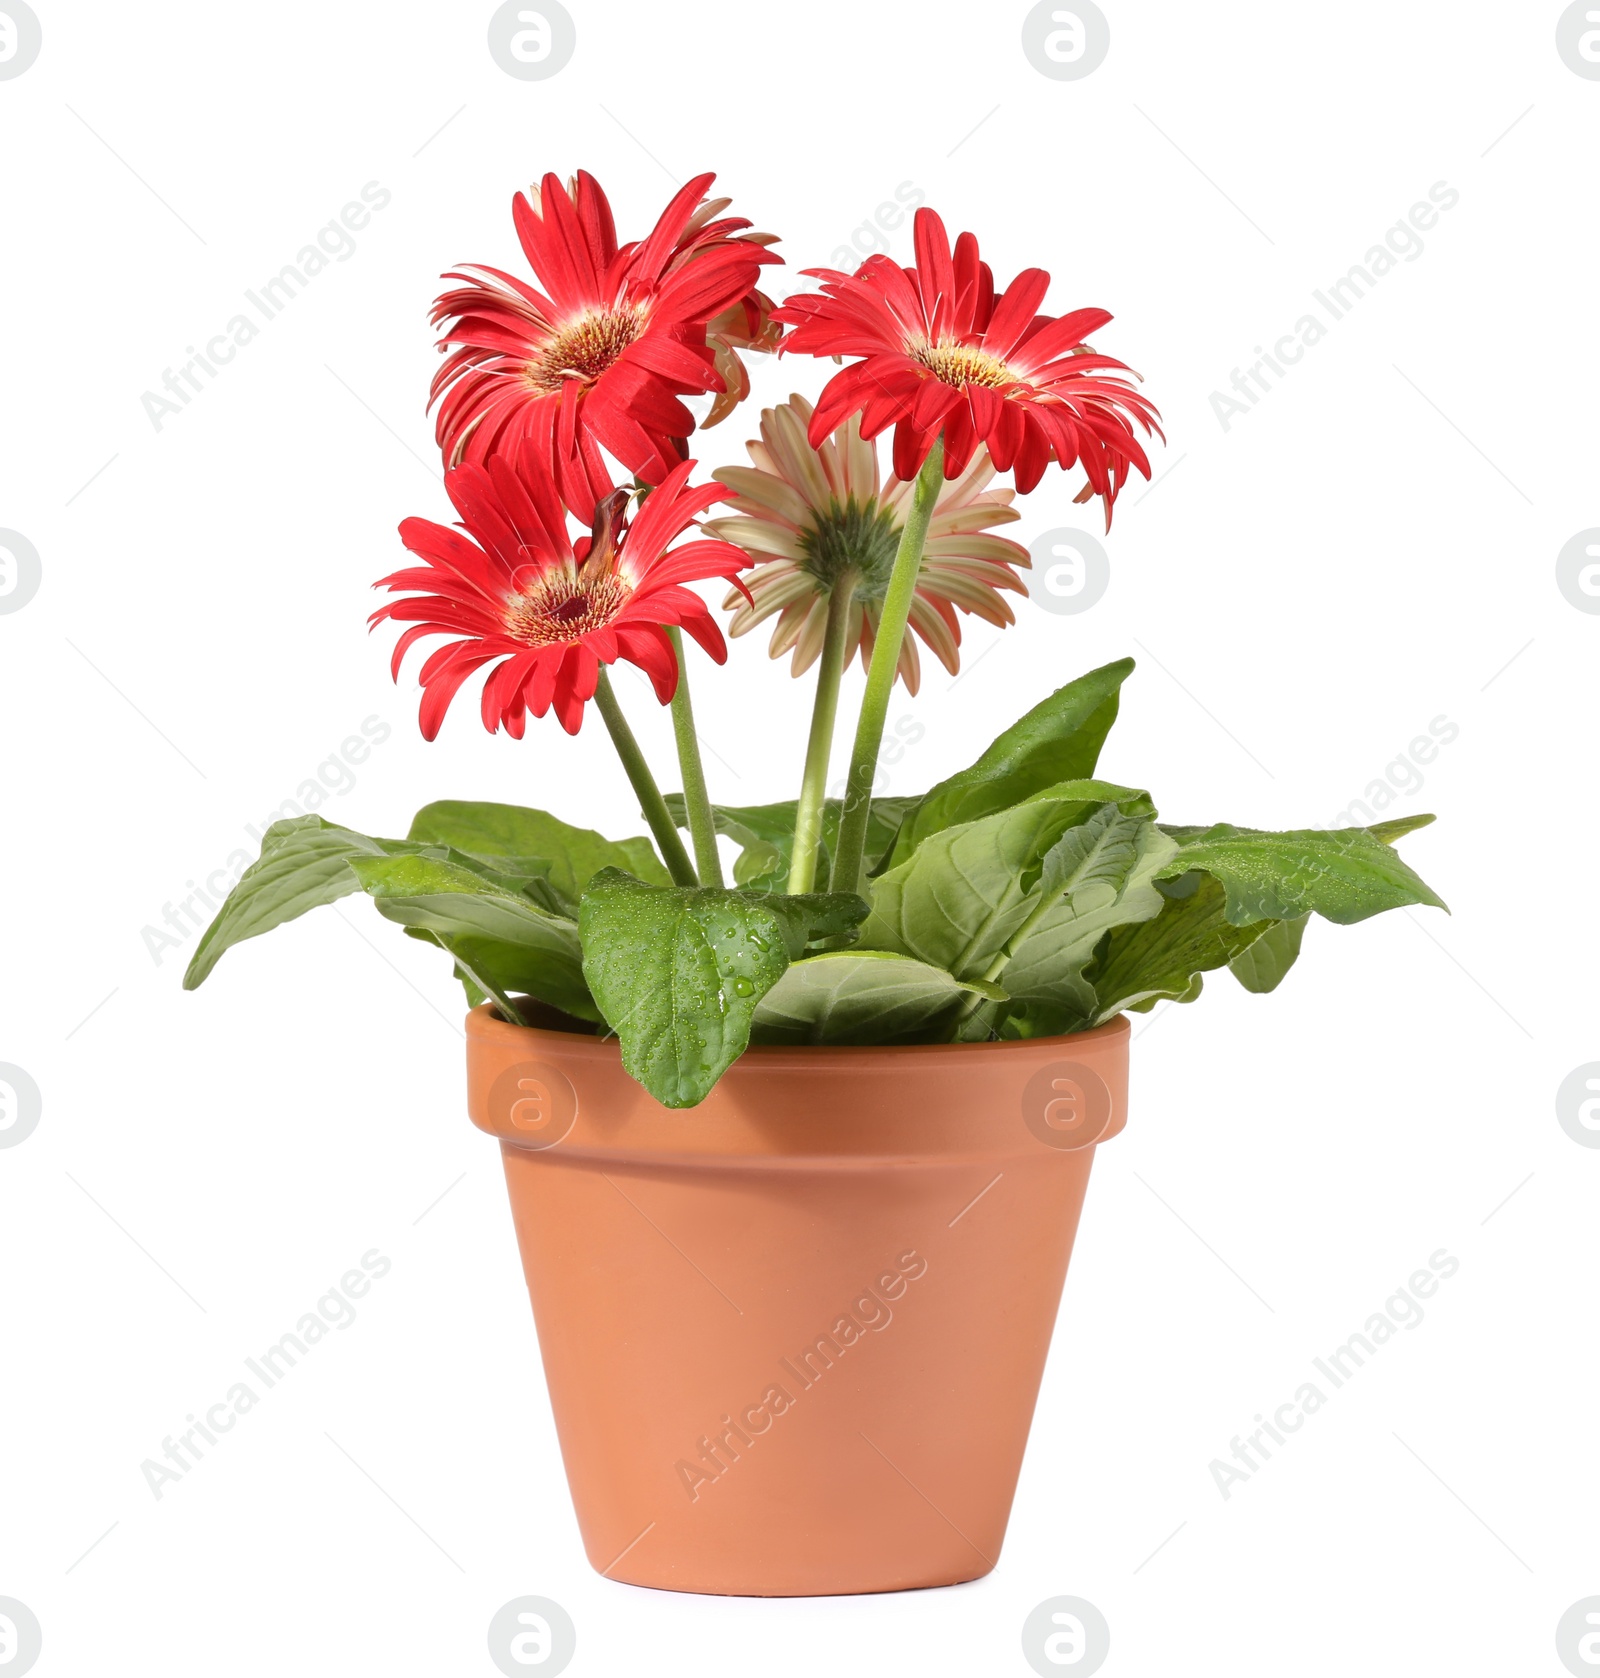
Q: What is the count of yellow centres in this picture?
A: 3